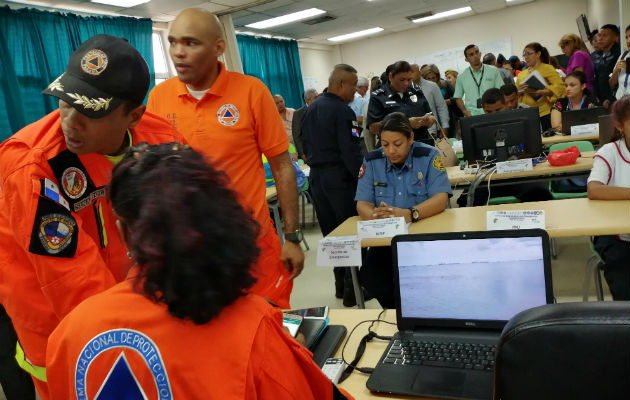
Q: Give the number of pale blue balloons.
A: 0